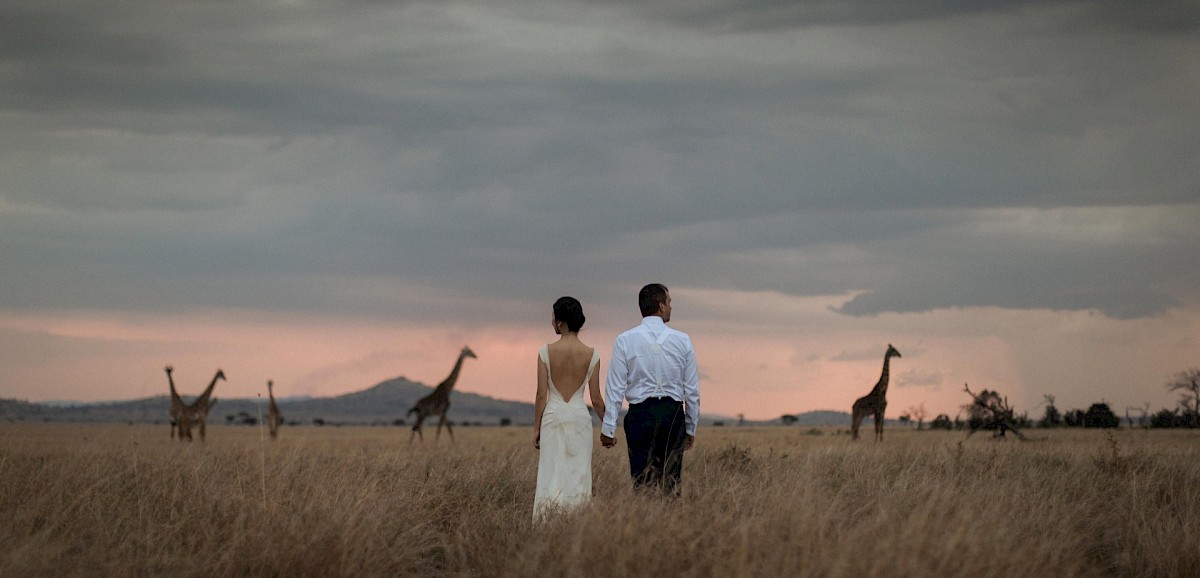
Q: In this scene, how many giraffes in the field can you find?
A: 5